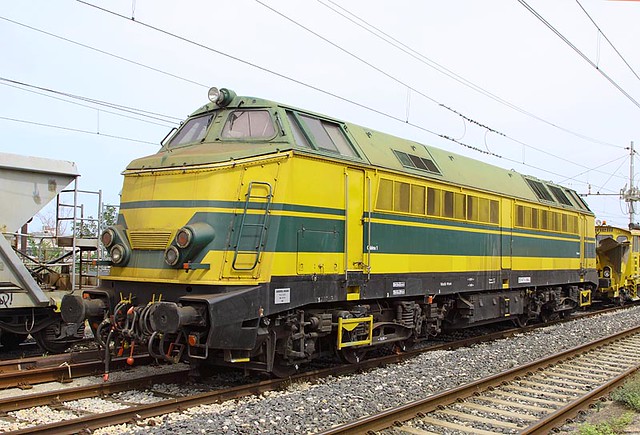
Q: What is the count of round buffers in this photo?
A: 2